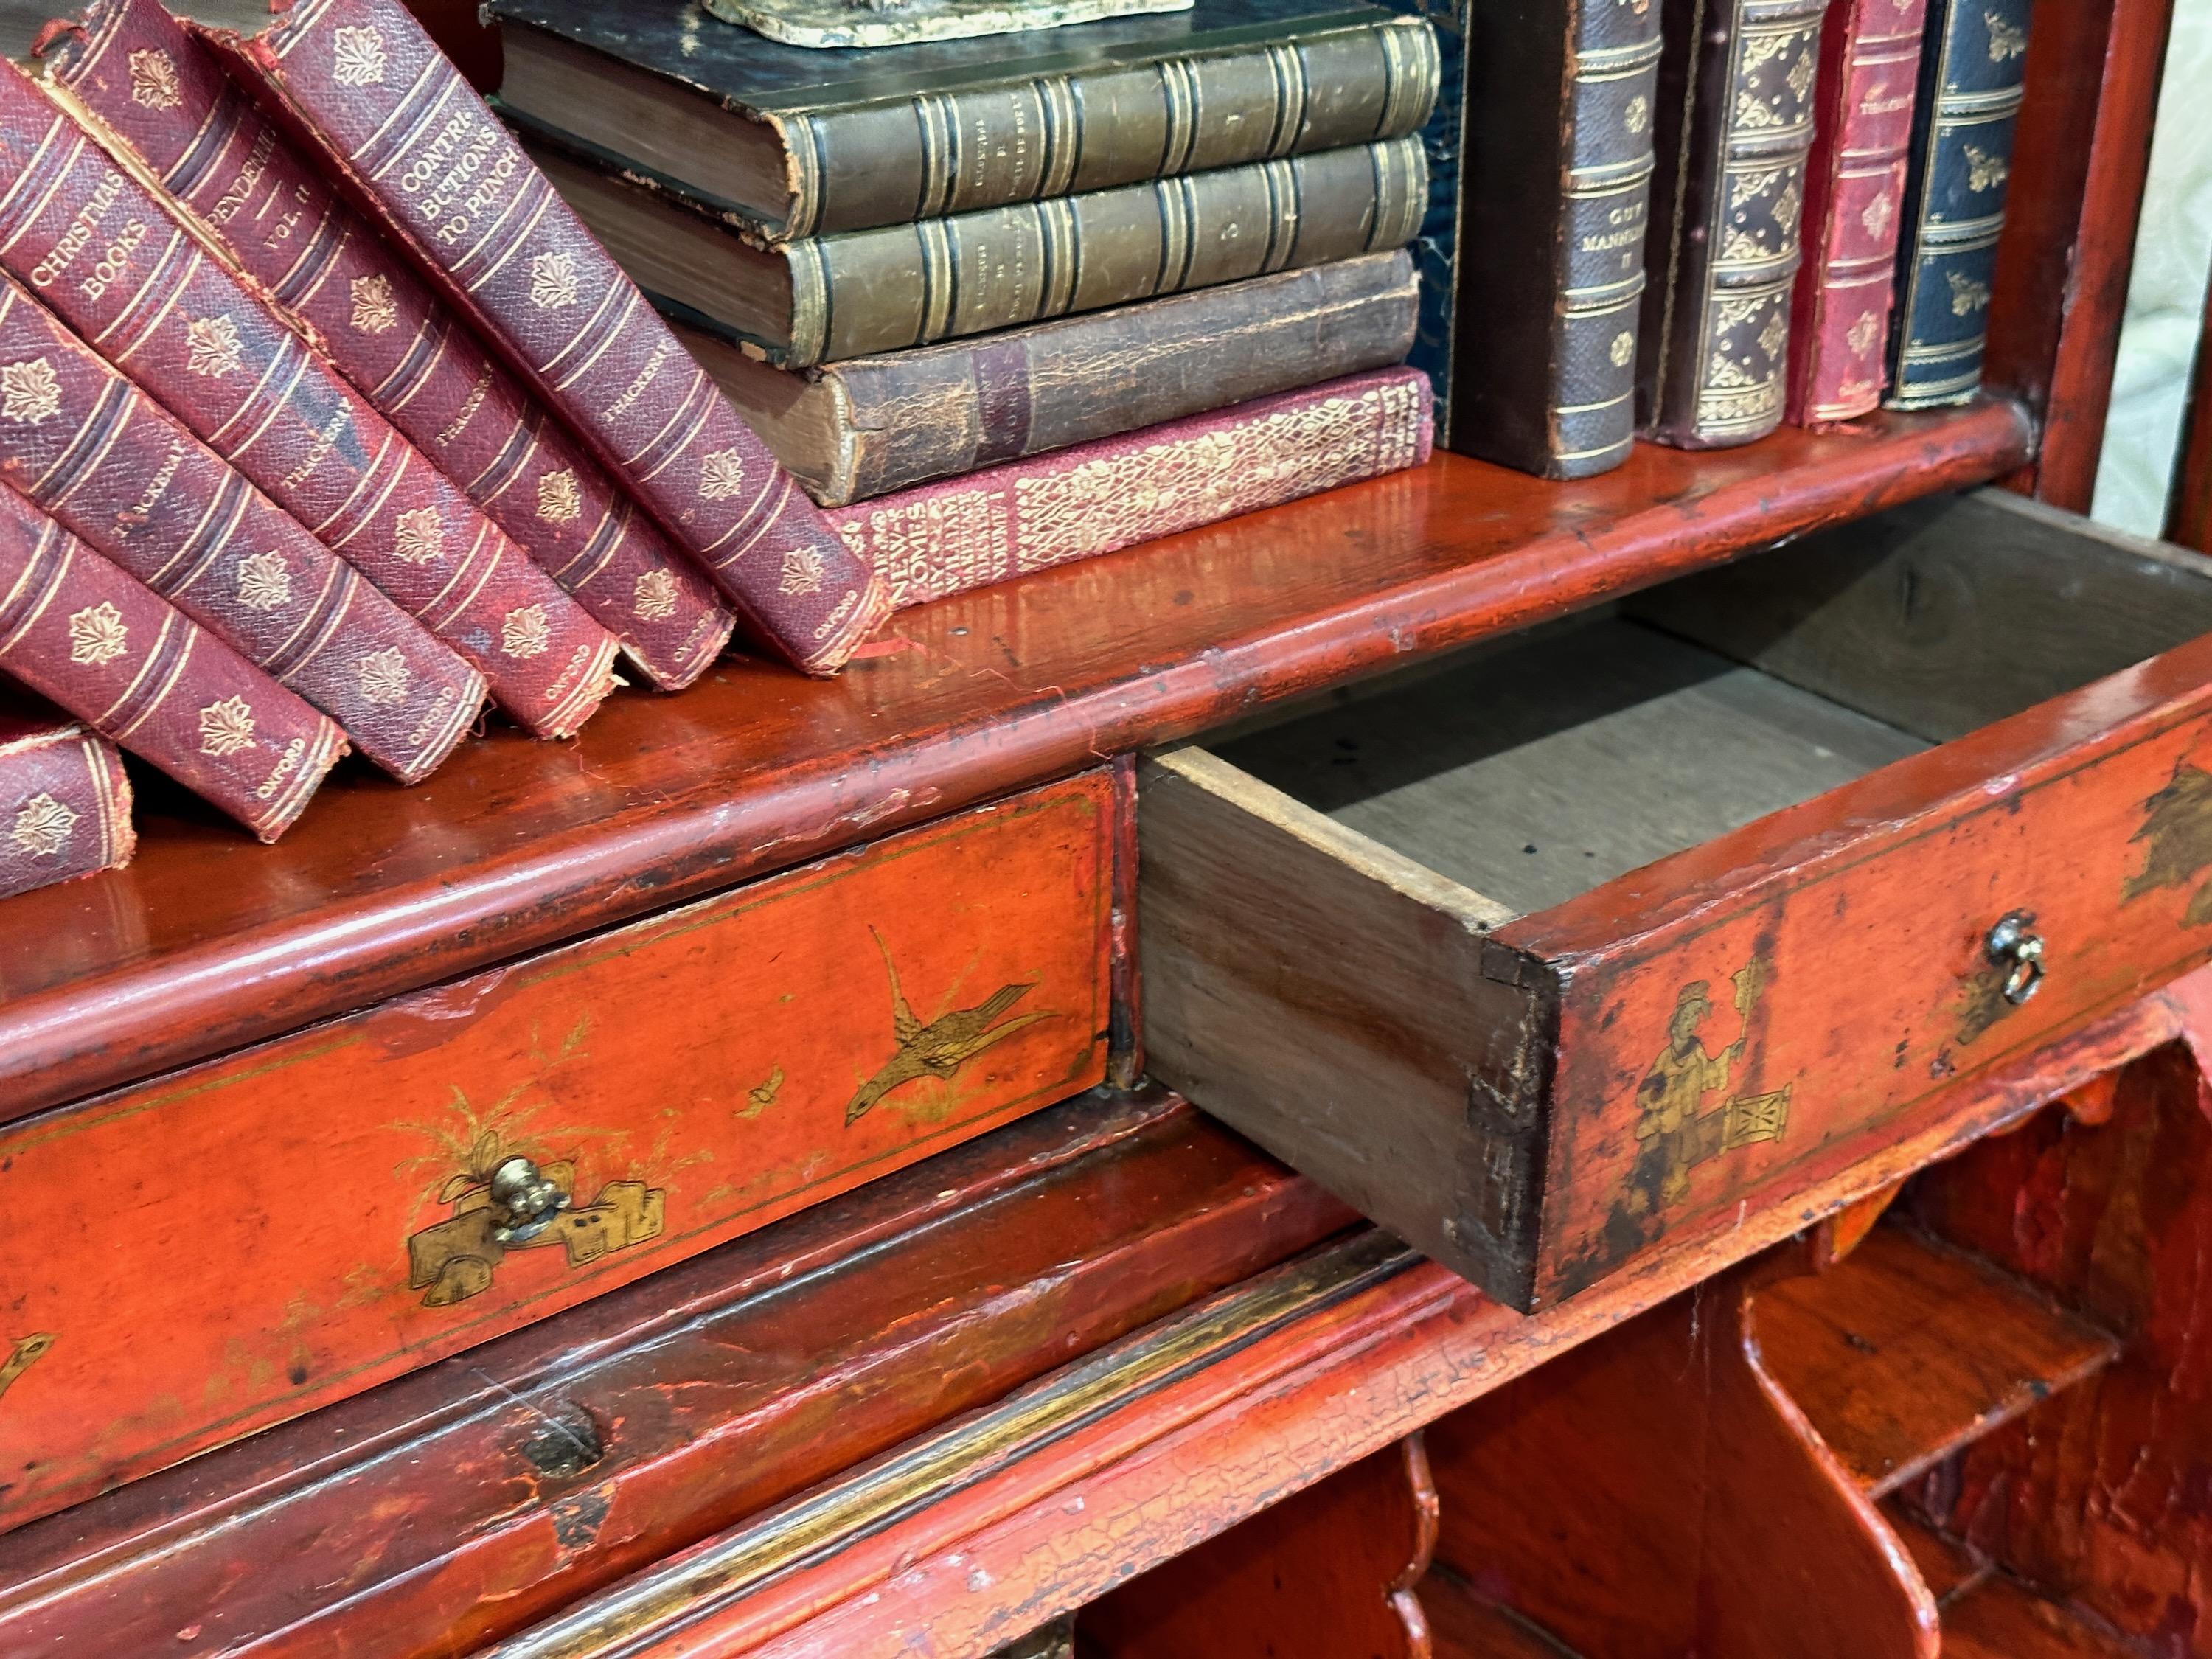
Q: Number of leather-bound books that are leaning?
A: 5